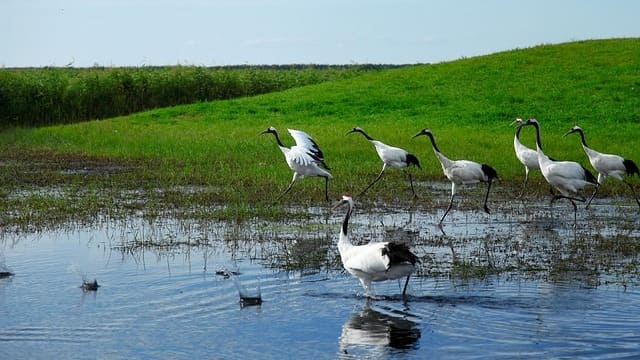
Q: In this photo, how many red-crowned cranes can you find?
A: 7